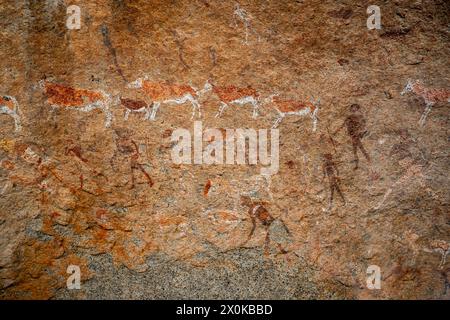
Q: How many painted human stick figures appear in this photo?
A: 4